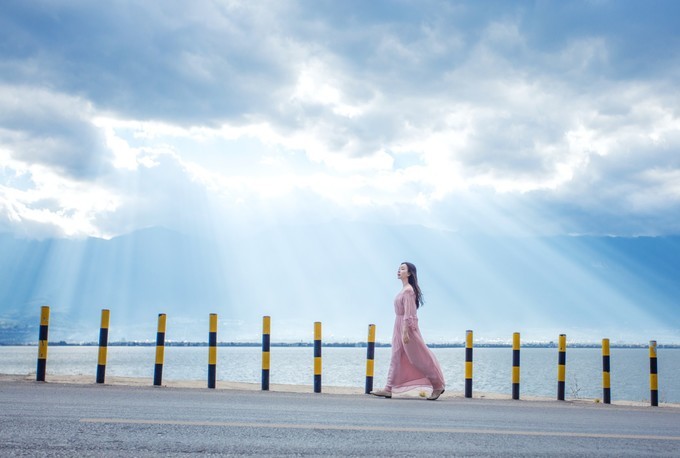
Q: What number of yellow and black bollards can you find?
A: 12